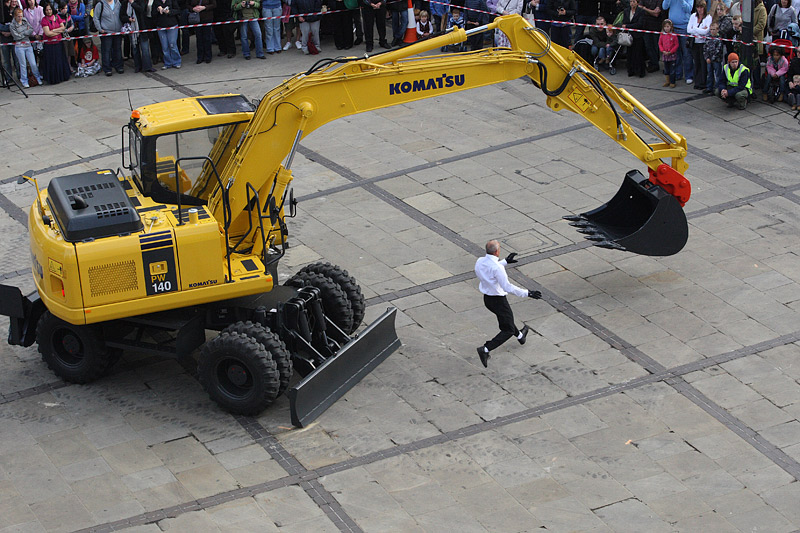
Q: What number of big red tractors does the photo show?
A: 0